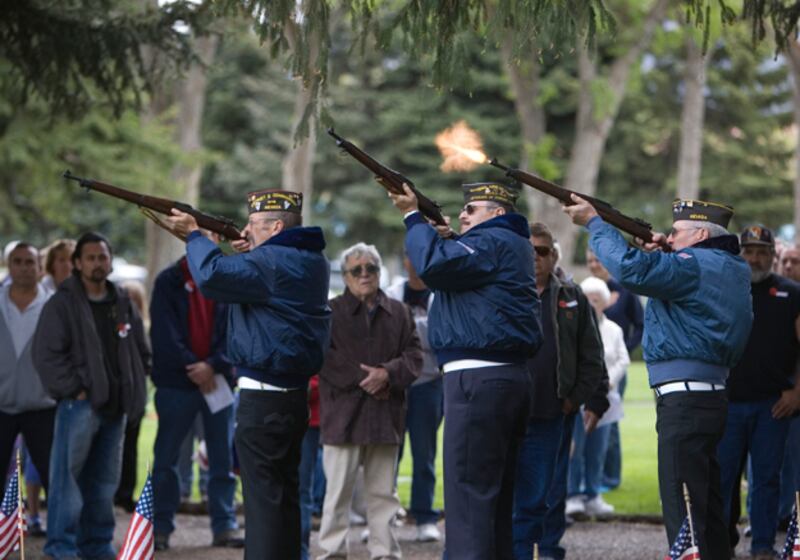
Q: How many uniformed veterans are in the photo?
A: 3